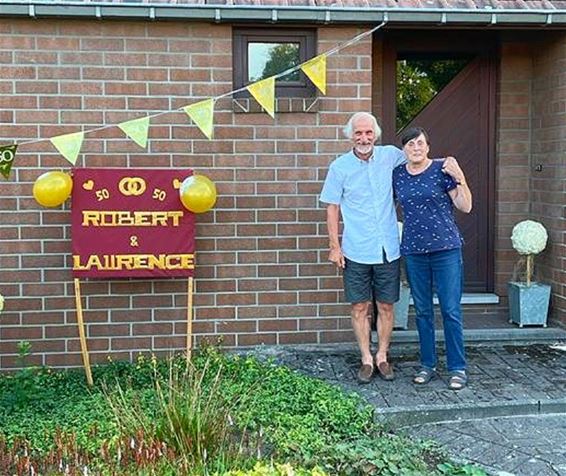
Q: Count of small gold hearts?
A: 2